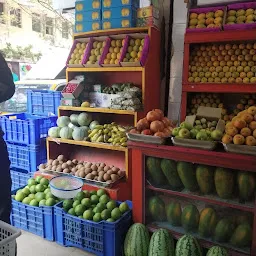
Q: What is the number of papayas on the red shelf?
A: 12